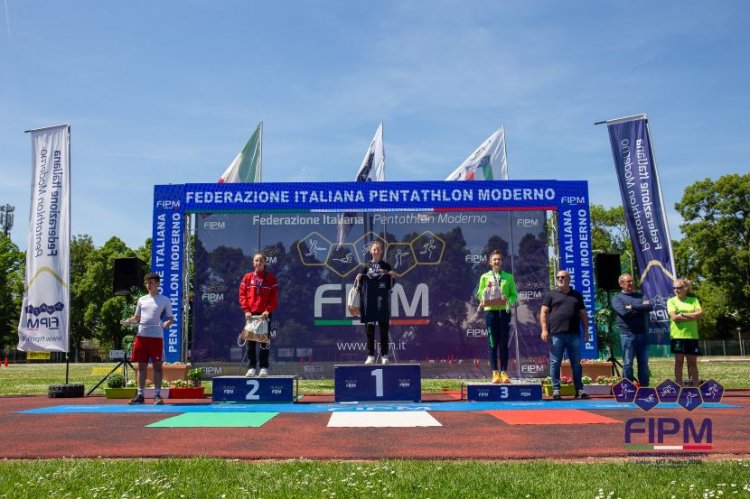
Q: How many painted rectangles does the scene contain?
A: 3